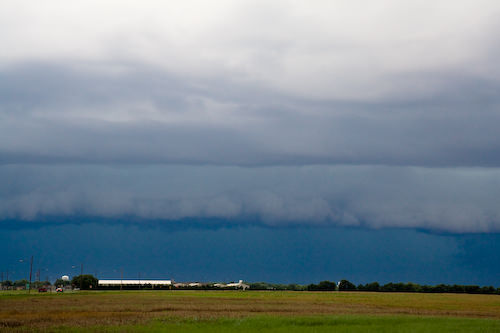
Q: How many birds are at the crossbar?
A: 0